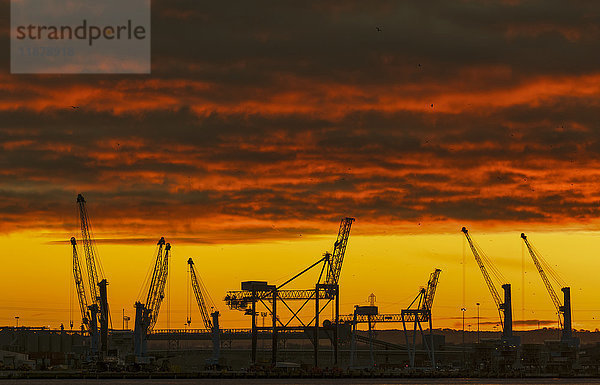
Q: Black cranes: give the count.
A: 9